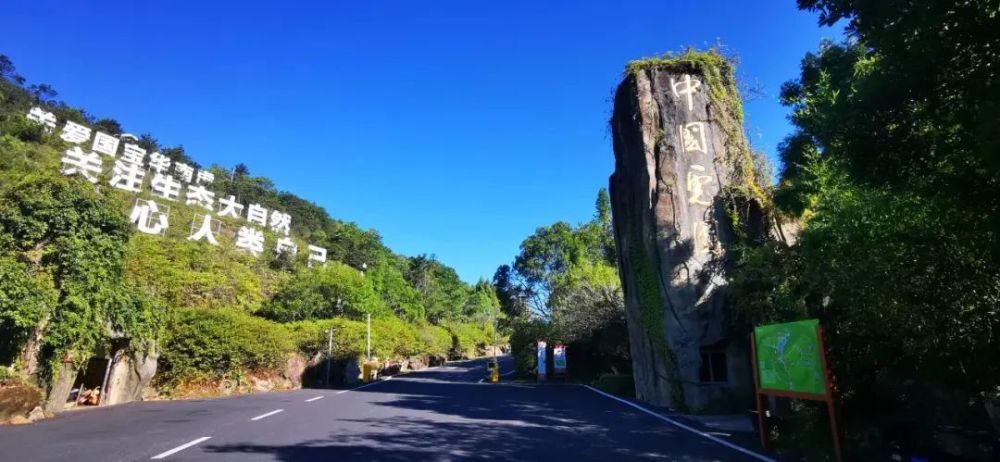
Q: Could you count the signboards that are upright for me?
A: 3